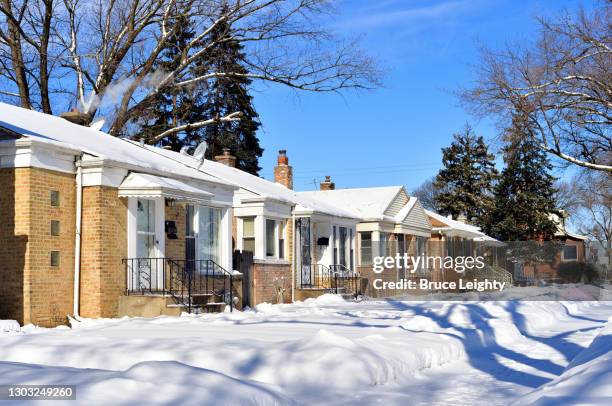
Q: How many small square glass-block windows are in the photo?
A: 3